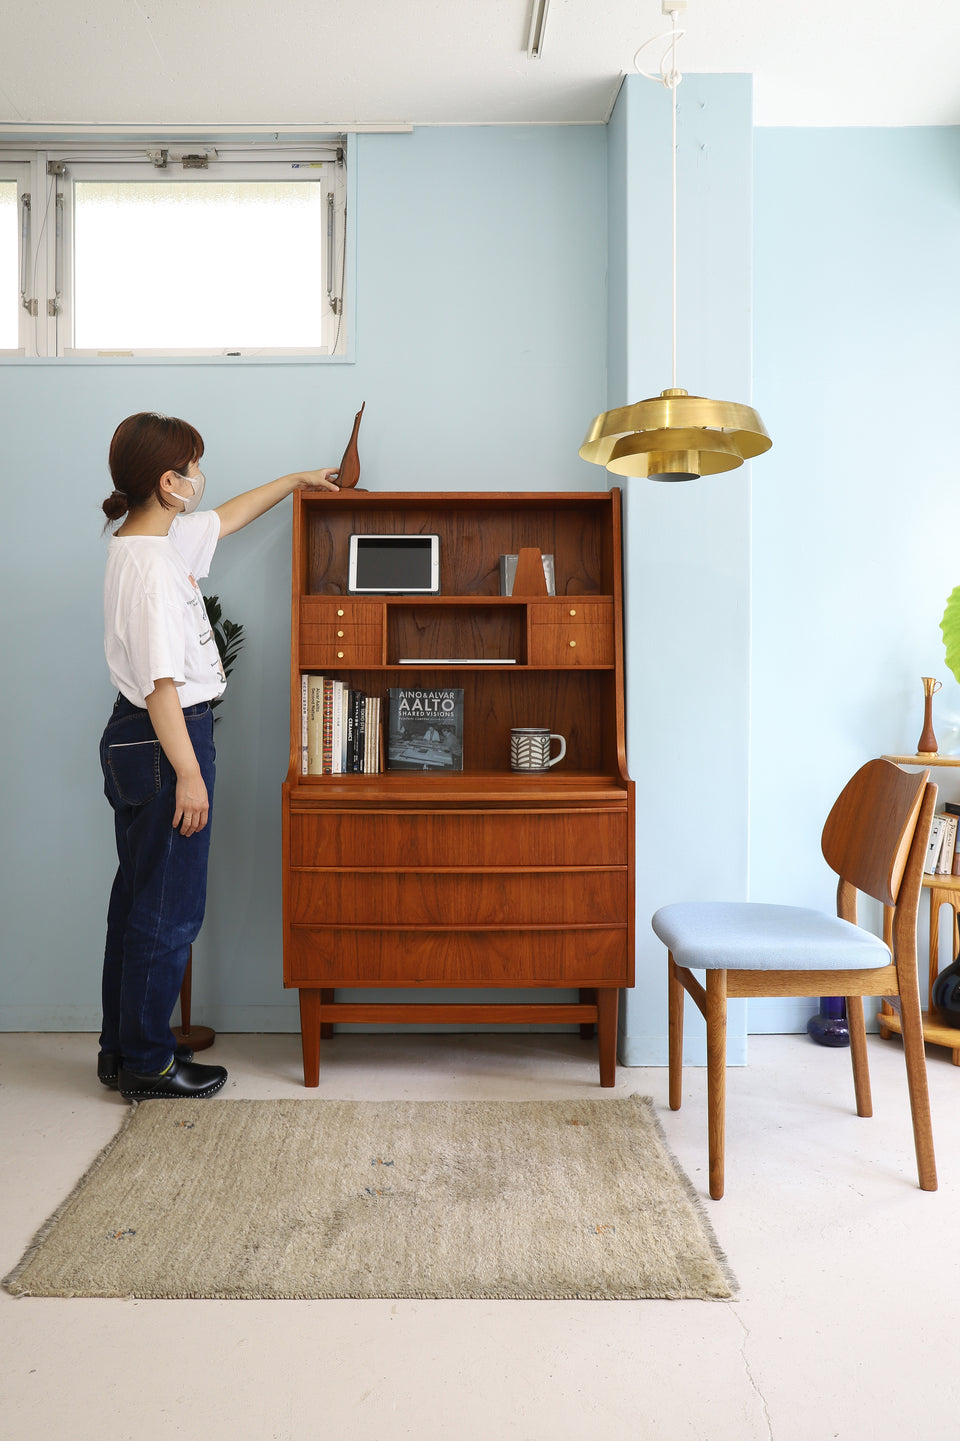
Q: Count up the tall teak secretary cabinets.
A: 1